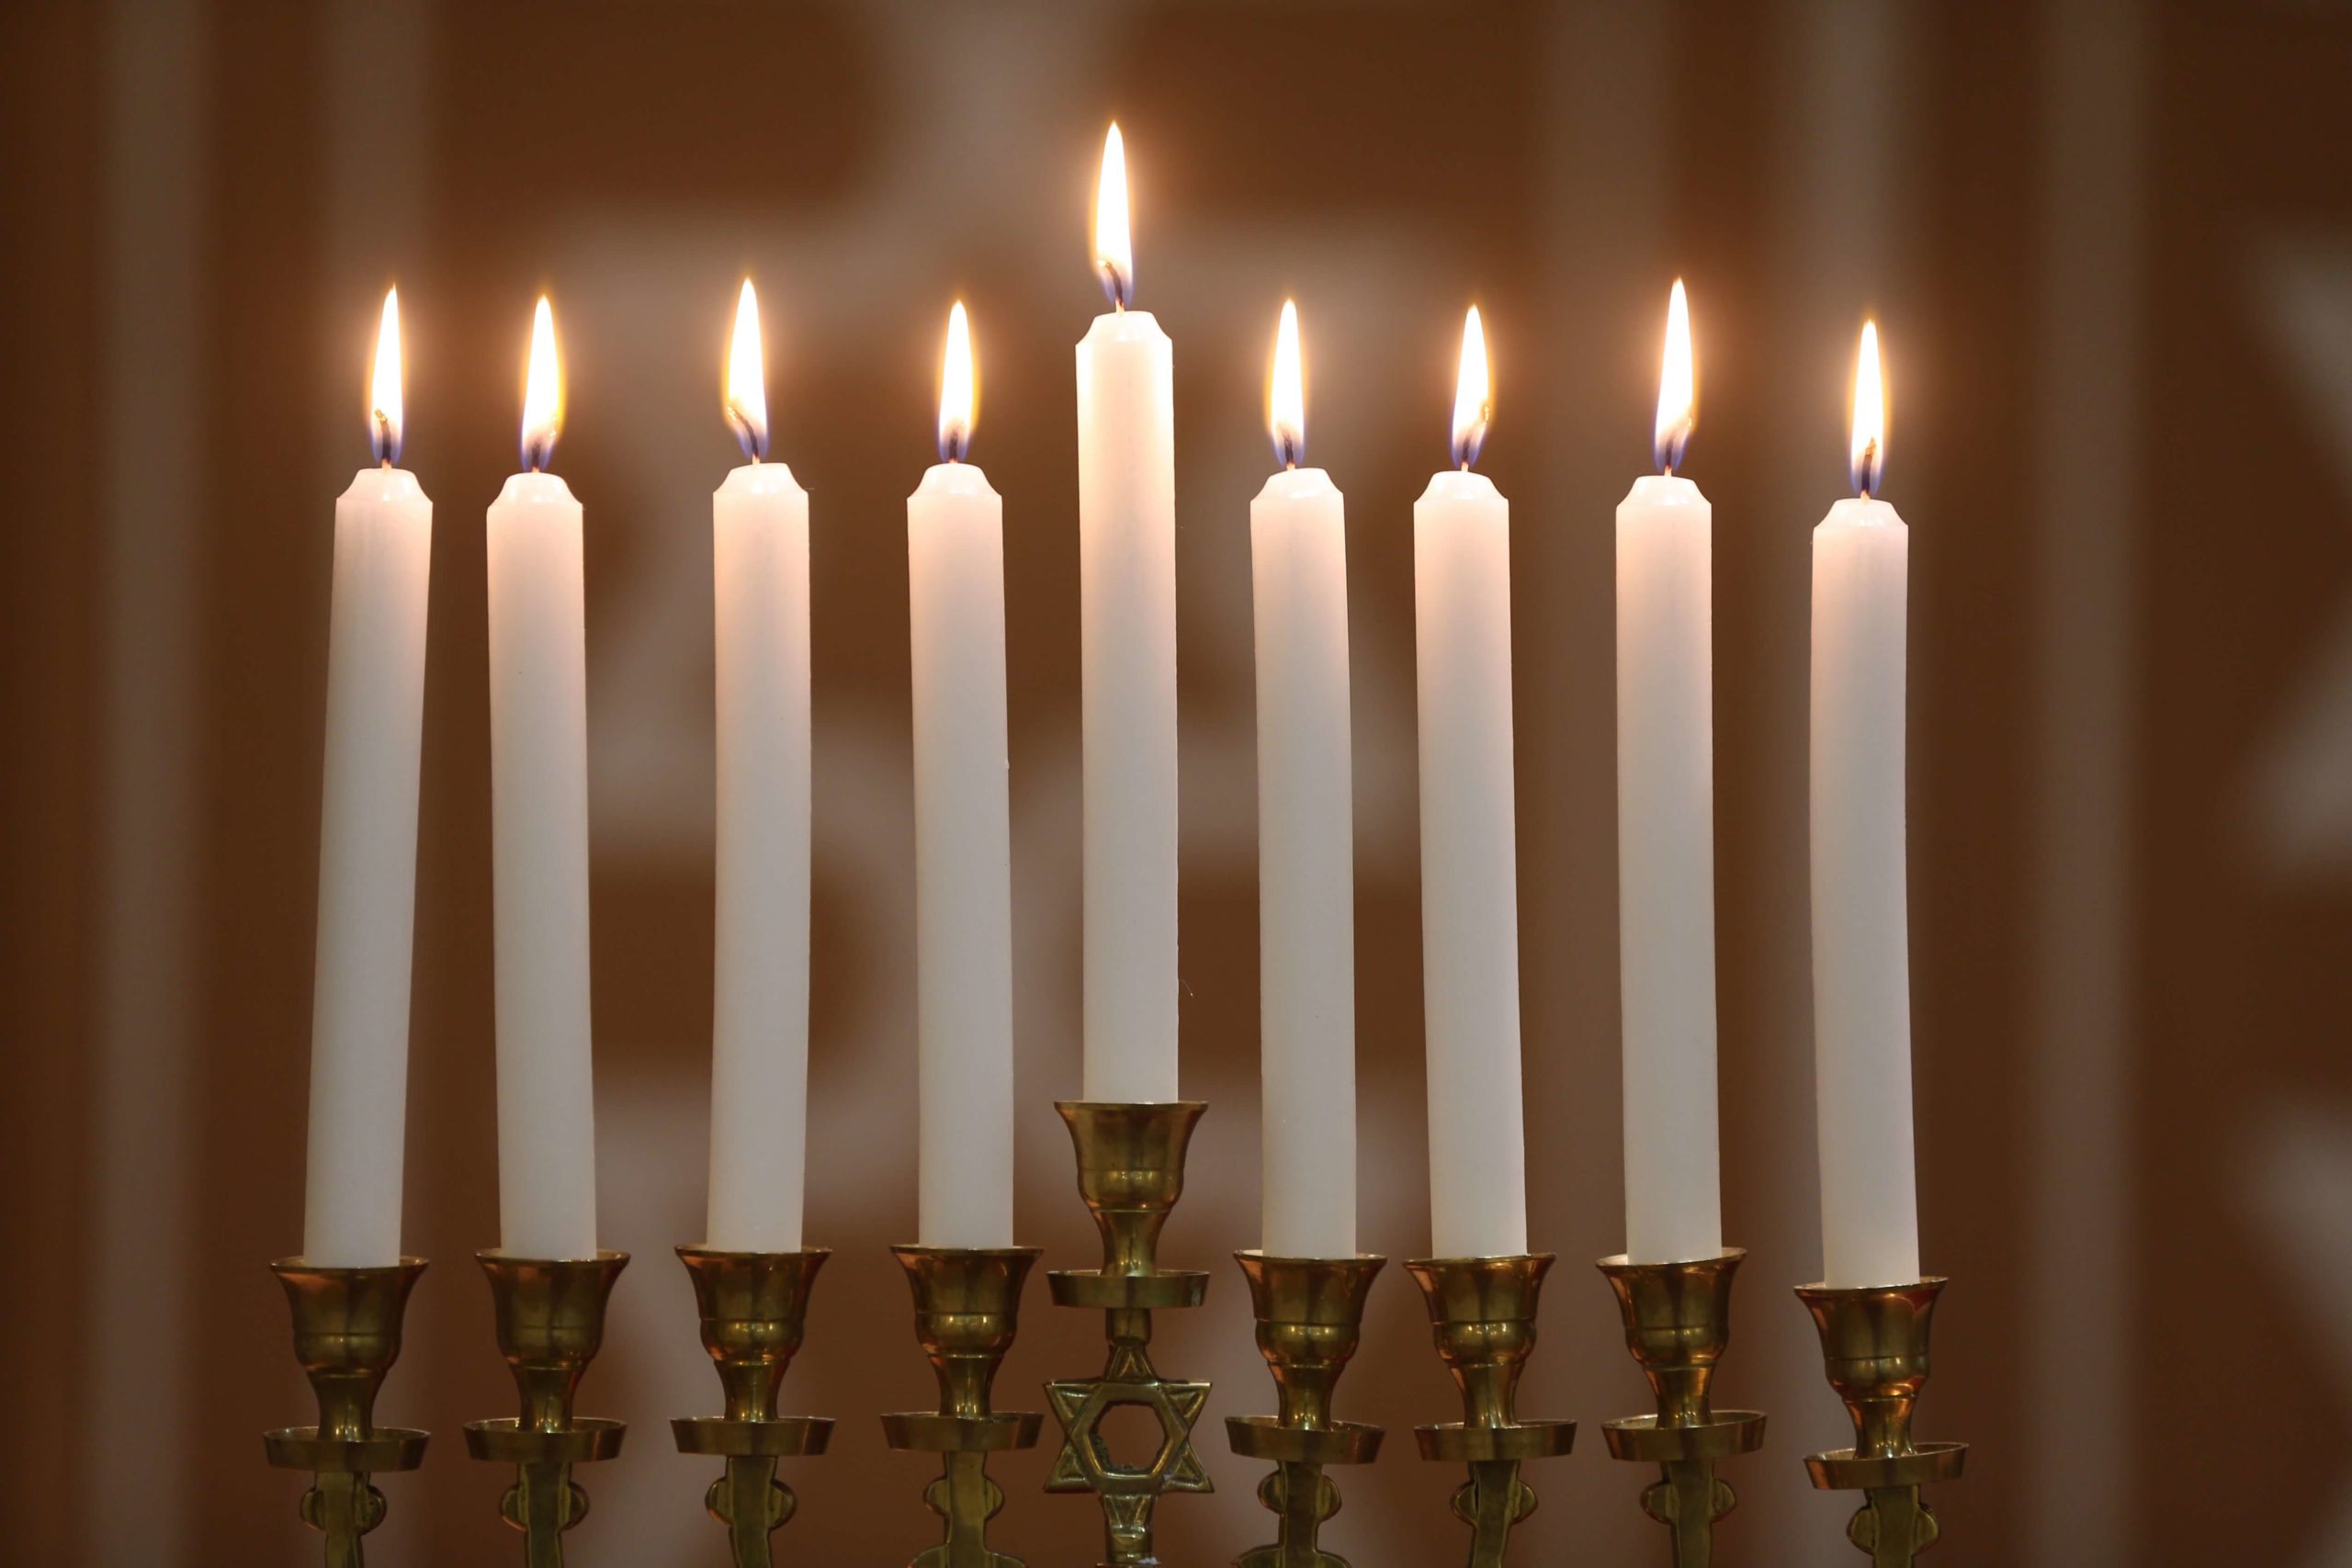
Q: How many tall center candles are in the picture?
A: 1